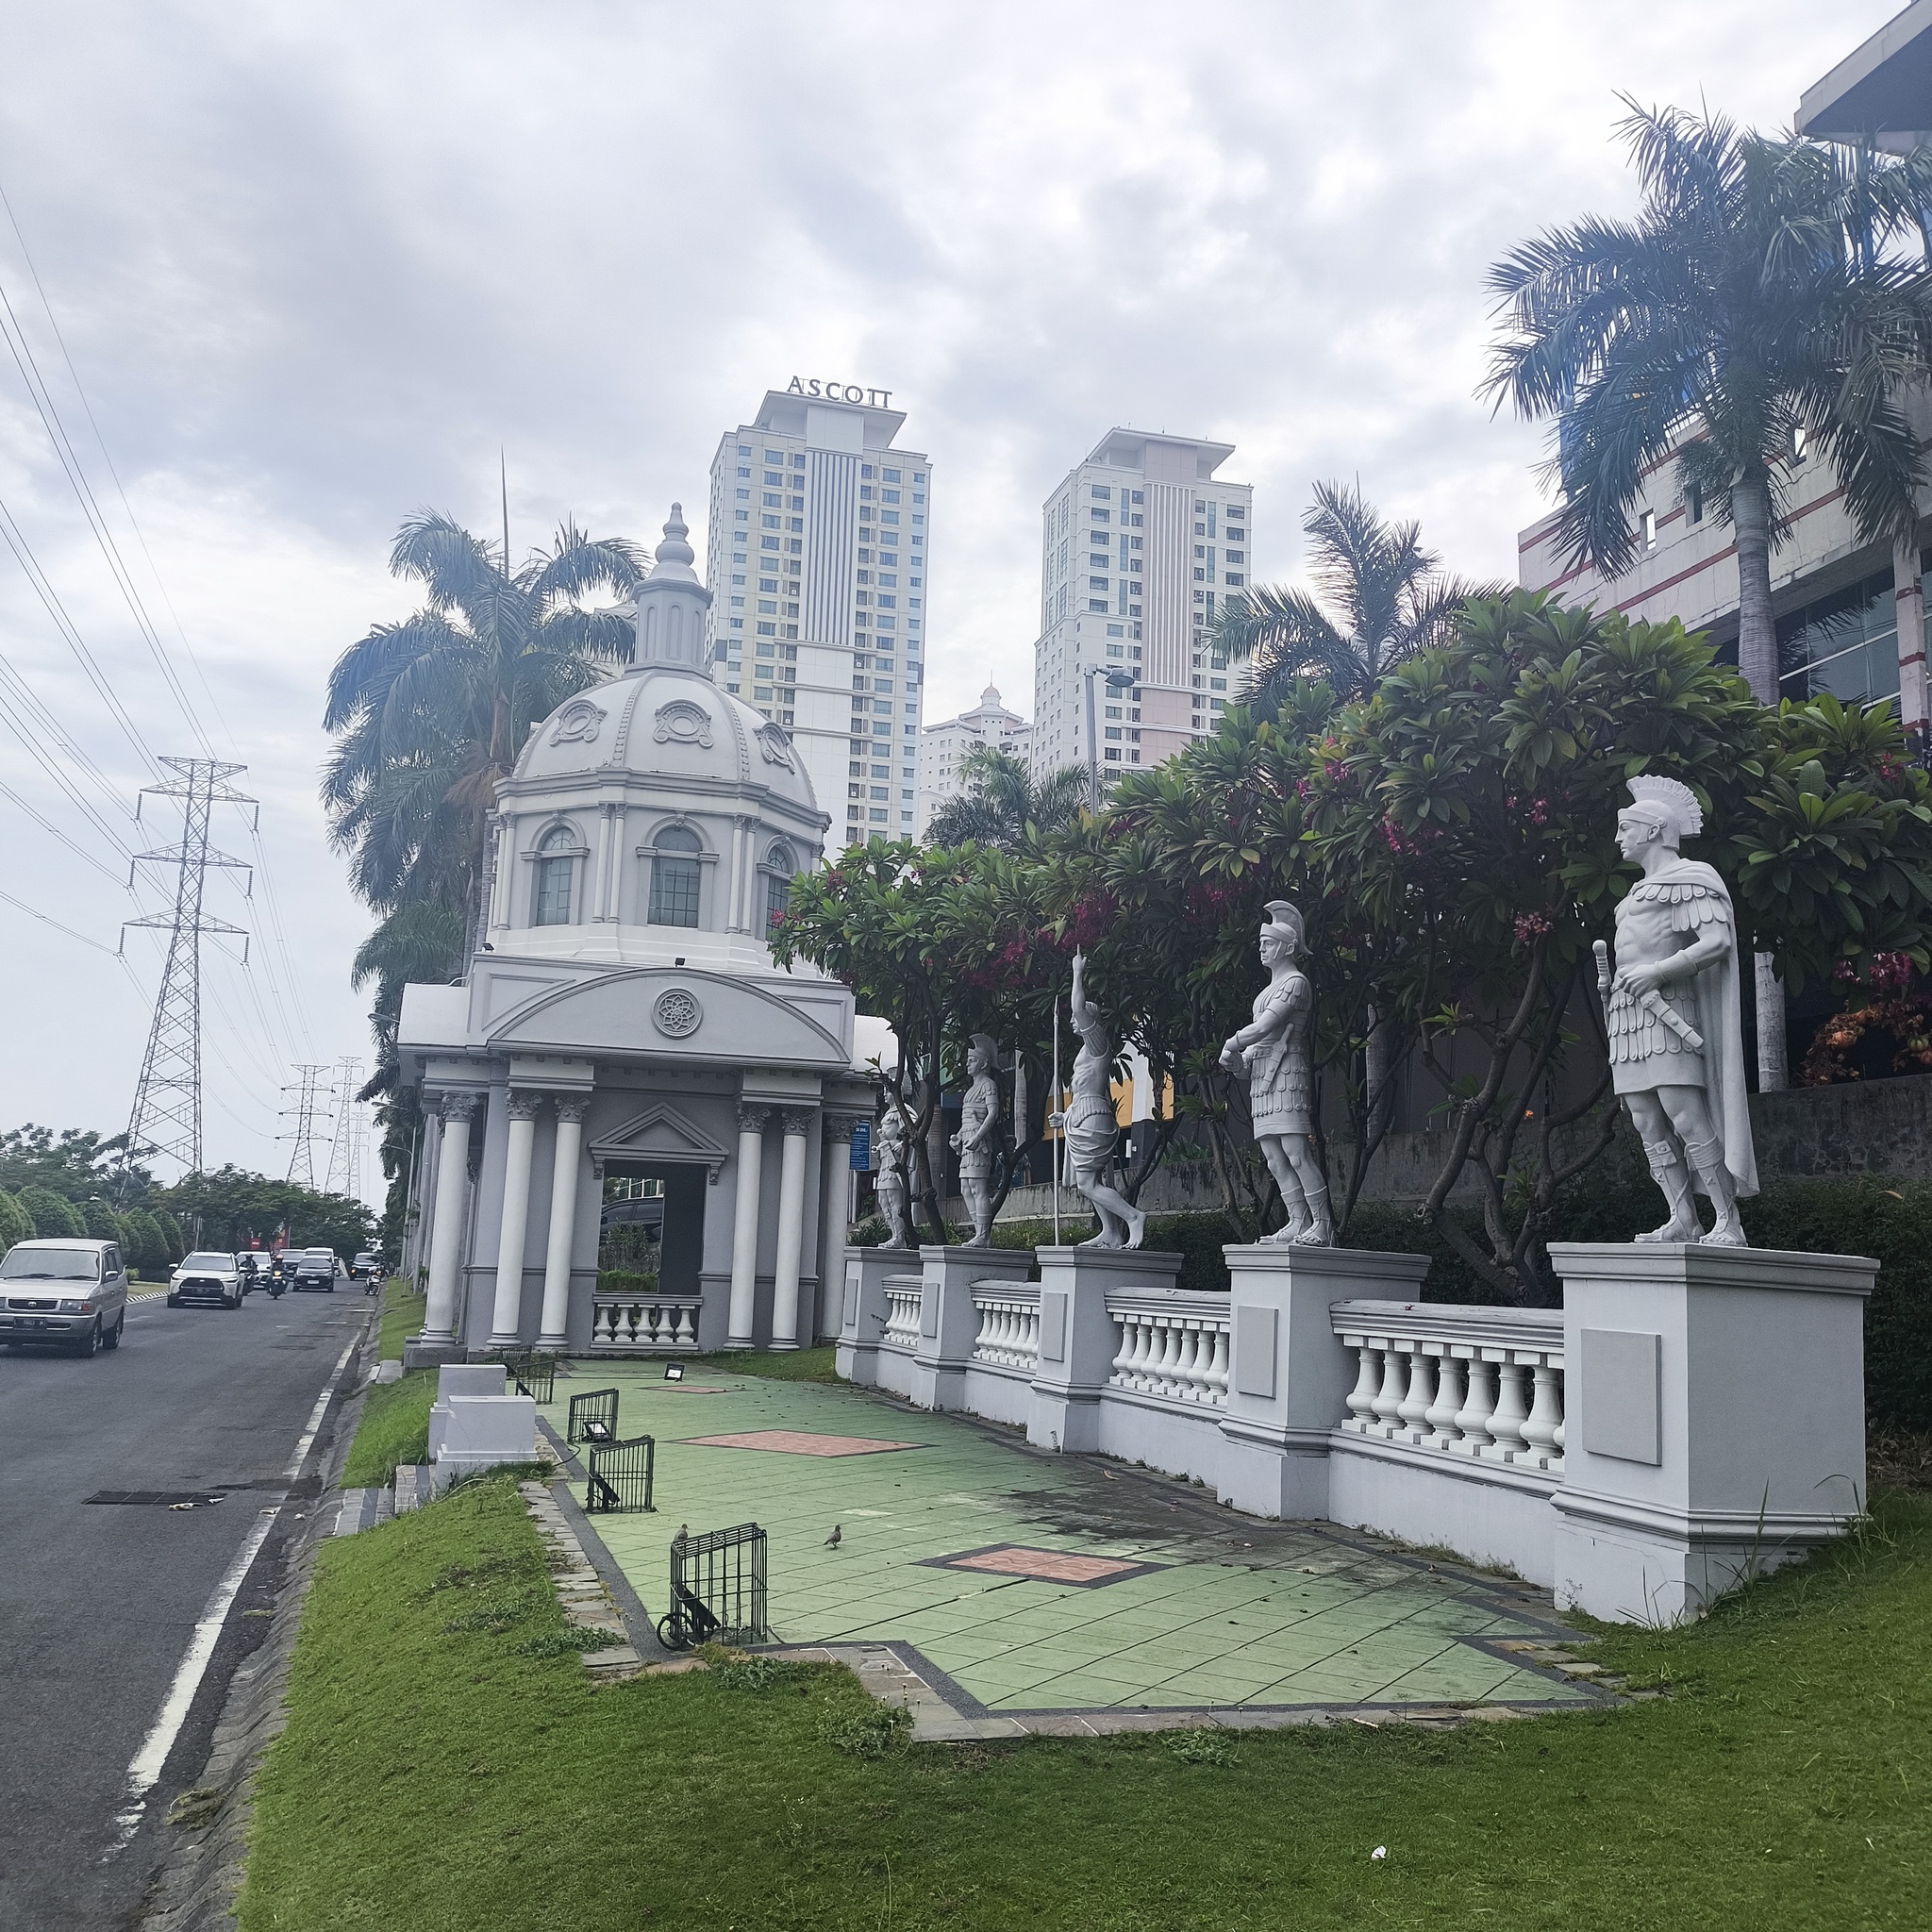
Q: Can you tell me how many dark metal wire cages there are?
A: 5